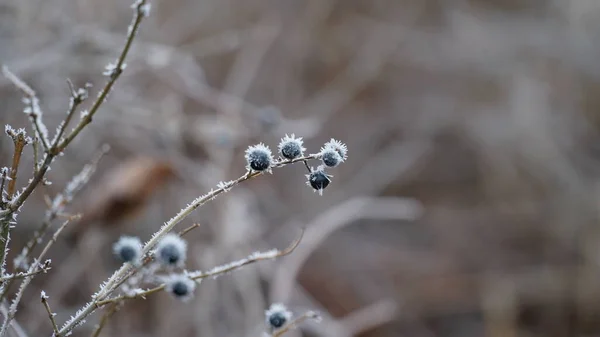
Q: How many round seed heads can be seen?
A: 9